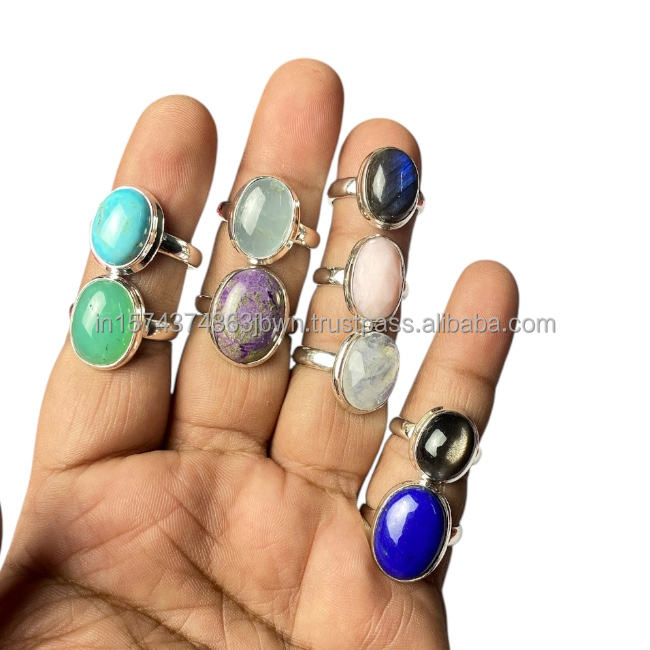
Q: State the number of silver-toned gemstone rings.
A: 9